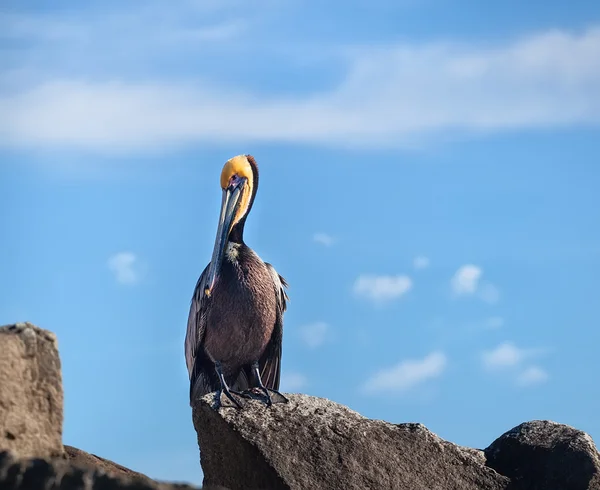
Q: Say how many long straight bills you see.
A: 1